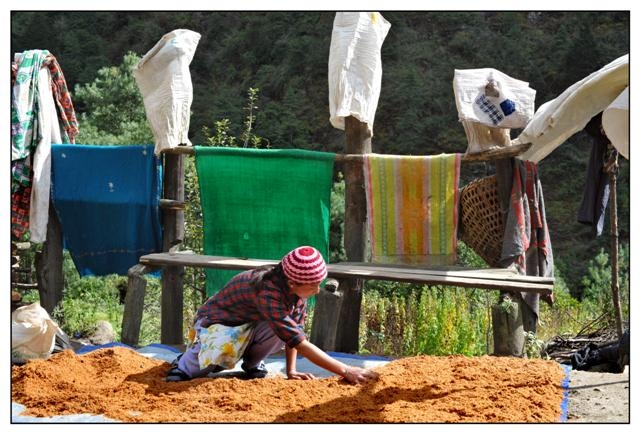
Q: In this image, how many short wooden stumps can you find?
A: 3